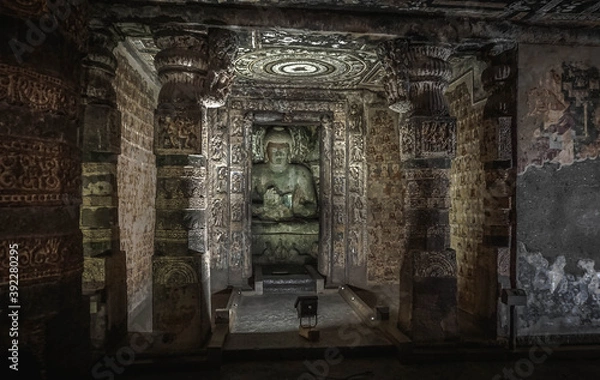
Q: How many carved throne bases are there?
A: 1